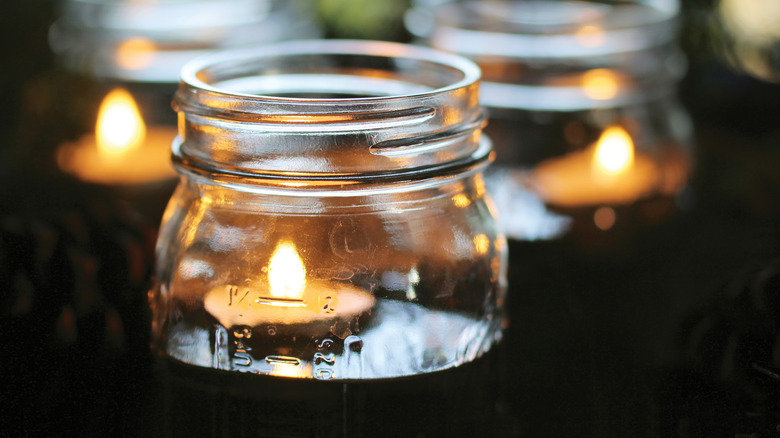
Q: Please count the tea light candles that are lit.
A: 3